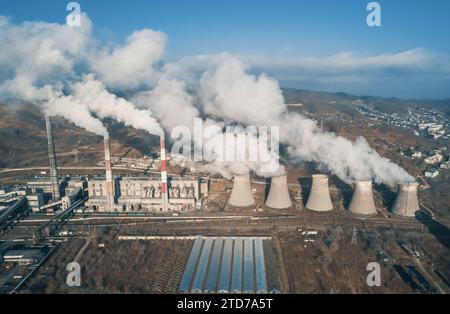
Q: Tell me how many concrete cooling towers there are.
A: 5